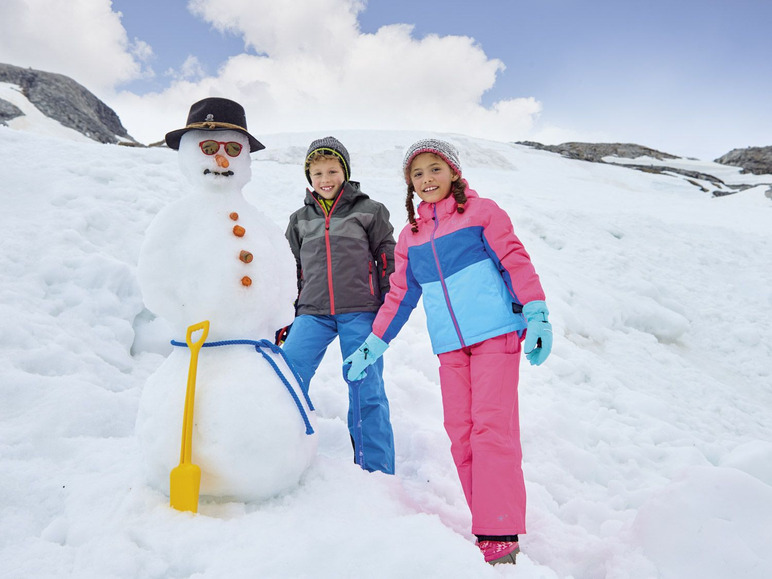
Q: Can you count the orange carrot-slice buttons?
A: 4